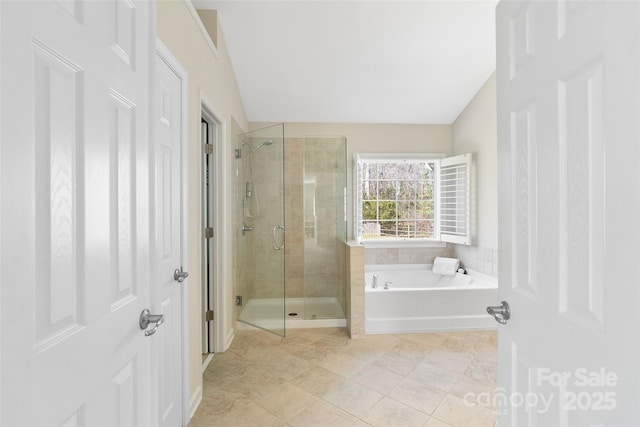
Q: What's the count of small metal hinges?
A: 5